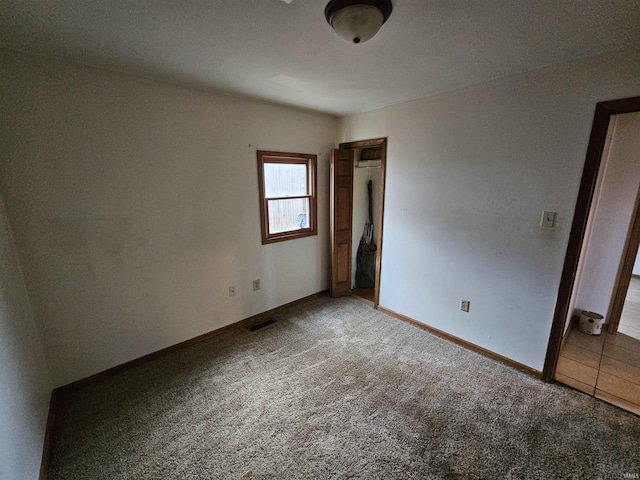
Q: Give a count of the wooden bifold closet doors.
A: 1